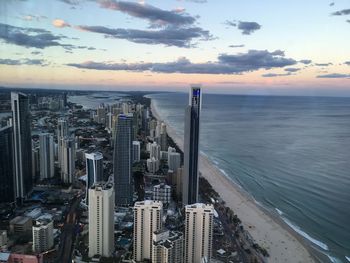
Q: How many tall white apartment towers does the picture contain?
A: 3